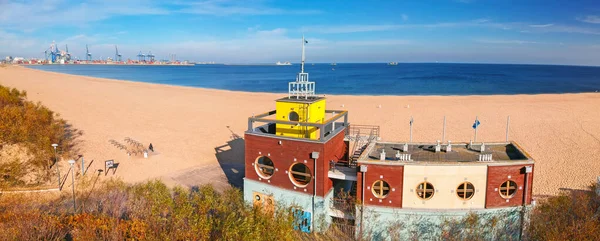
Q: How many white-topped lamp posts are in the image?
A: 2